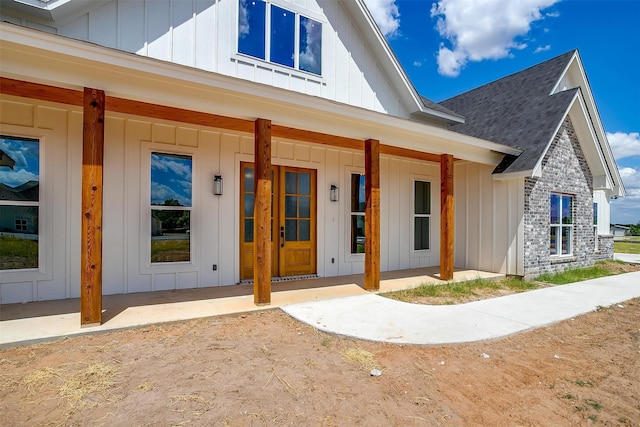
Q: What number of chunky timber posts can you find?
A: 4